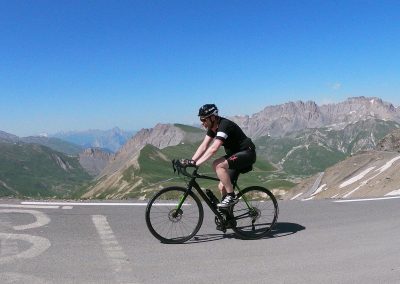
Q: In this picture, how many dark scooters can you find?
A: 0